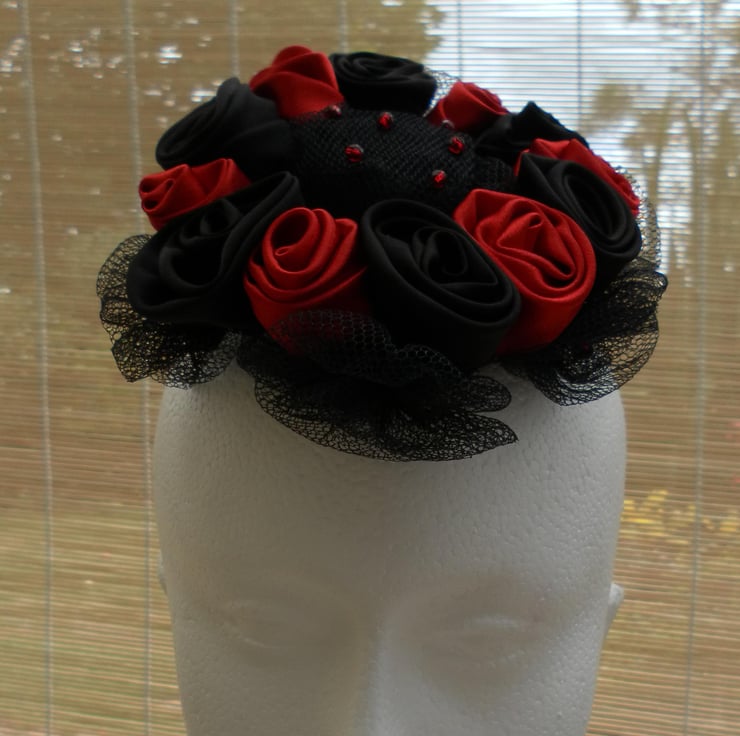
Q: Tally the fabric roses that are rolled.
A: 12